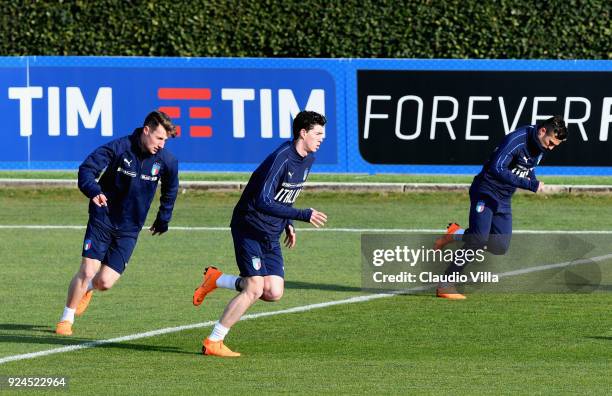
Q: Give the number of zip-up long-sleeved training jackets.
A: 1